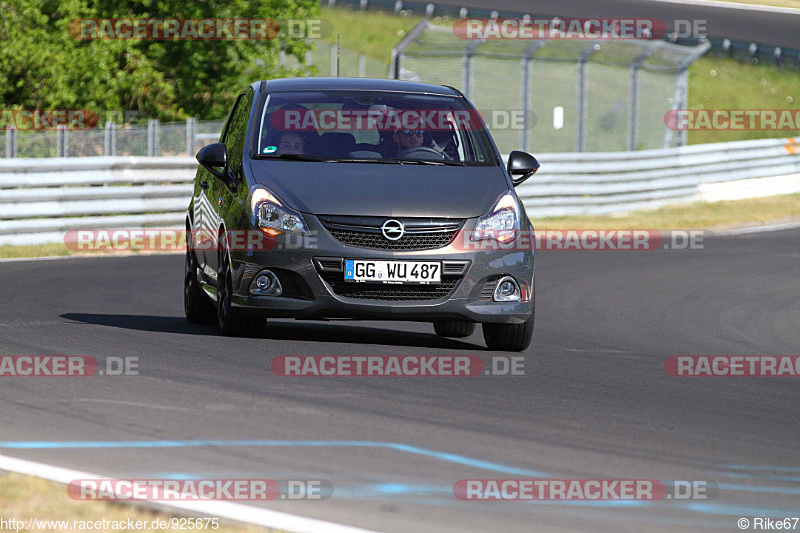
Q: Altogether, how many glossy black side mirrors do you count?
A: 2